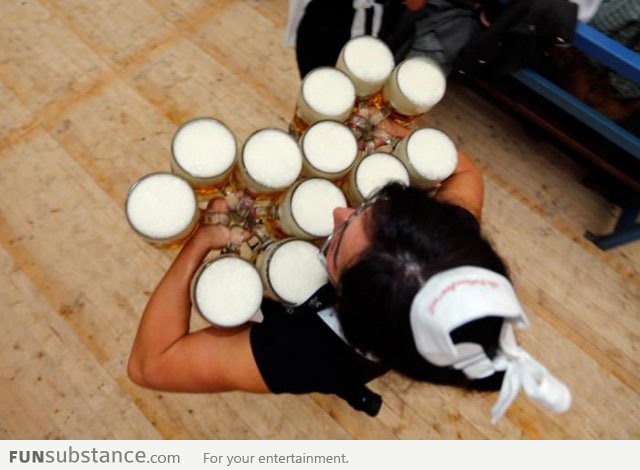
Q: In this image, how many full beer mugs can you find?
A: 12